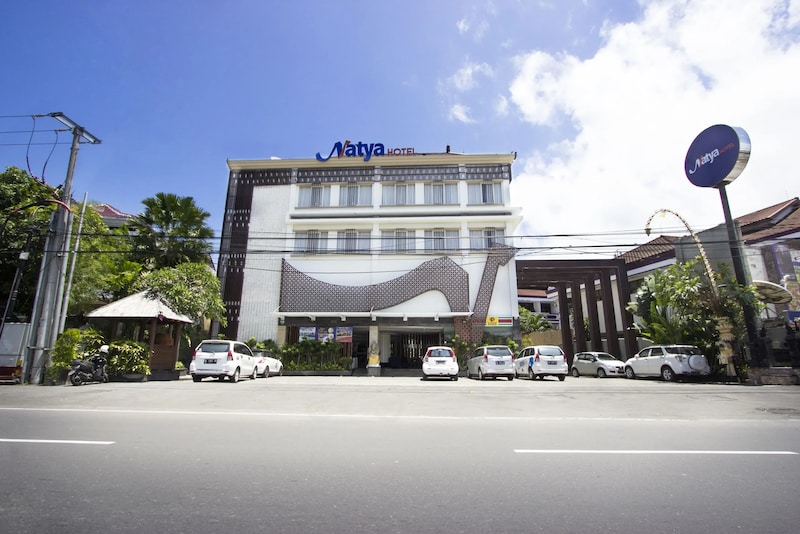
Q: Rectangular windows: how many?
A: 10